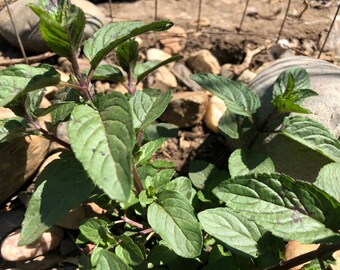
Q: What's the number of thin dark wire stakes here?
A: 7